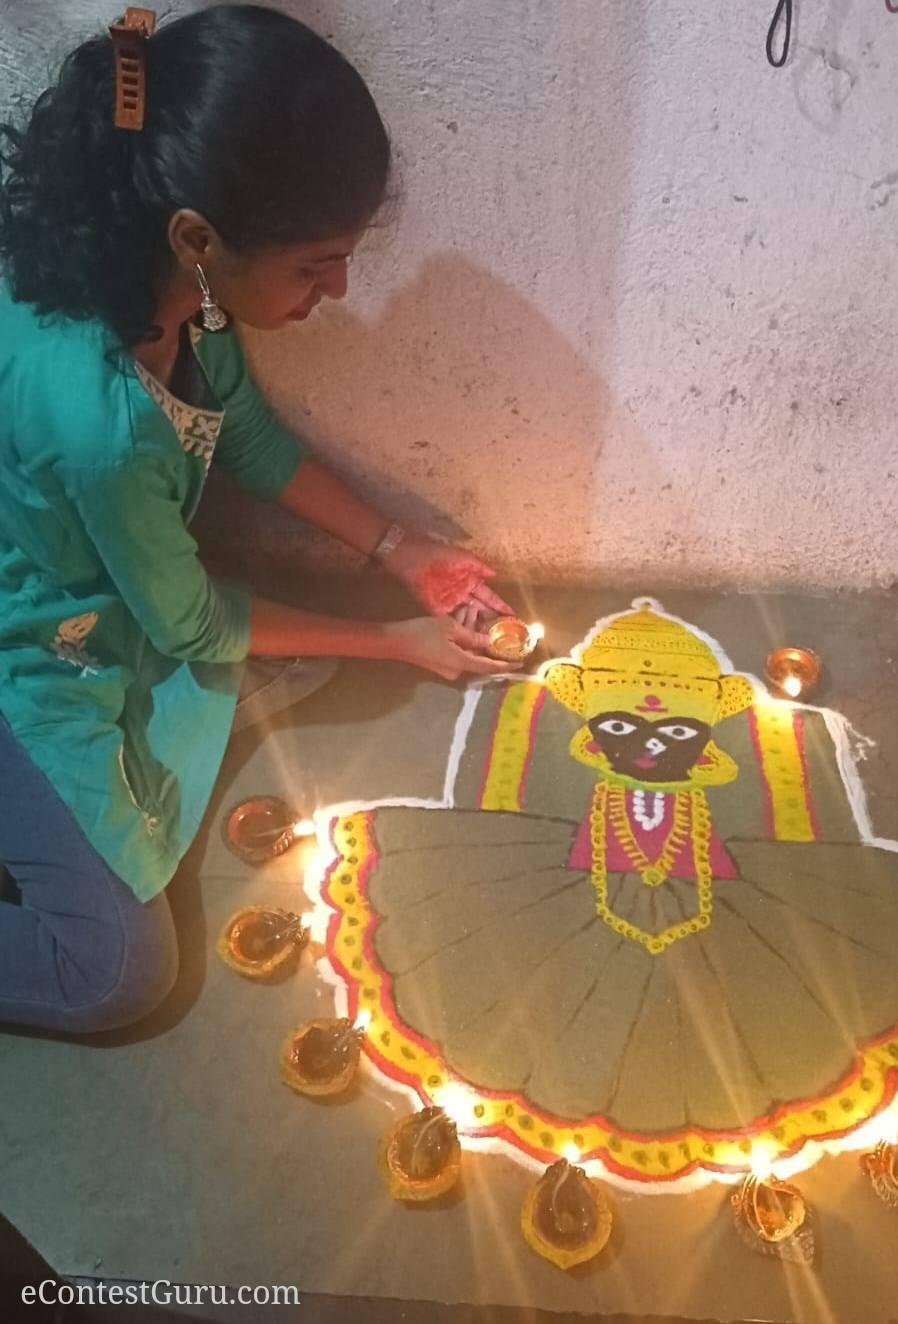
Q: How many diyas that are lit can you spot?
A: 9